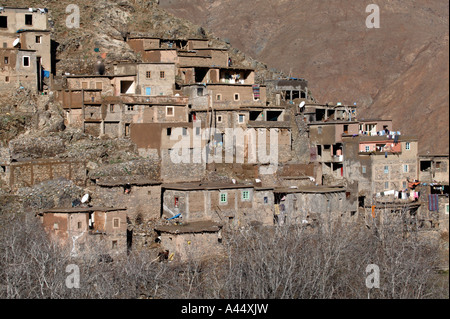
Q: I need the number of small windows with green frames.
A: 2